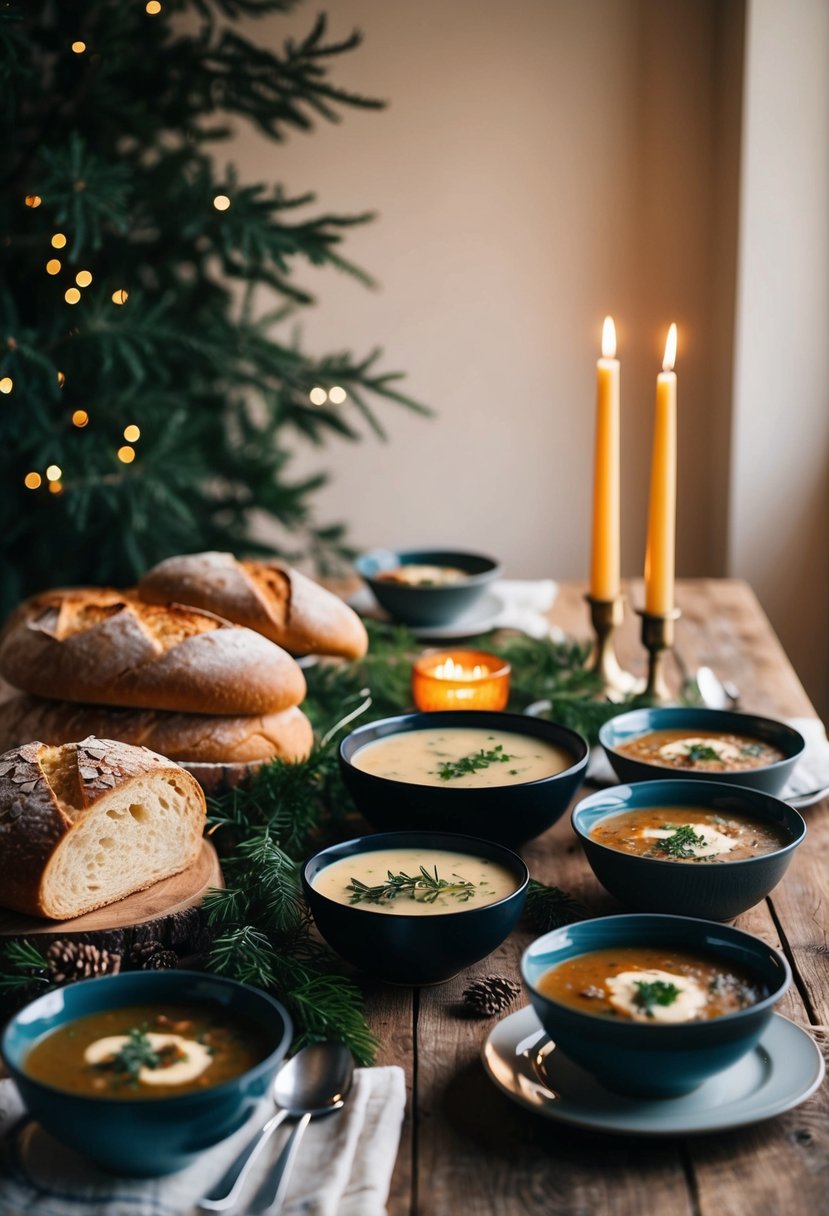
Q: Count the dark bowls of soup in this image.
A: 7